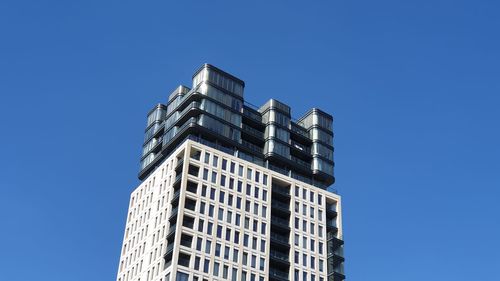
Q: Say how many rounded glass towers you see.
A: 5